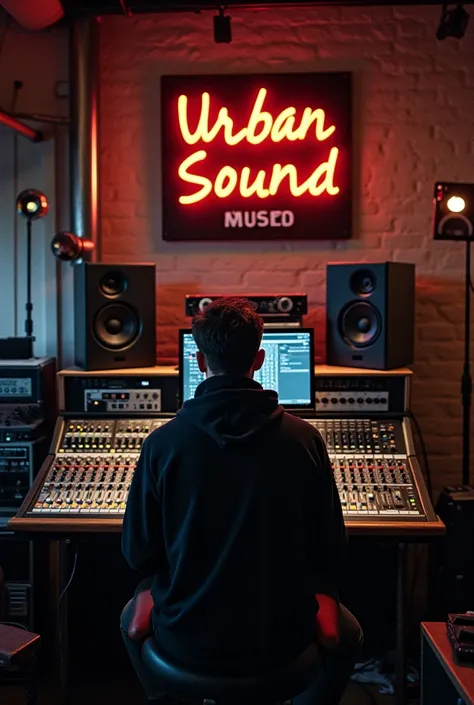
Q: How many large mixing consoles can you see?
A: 1